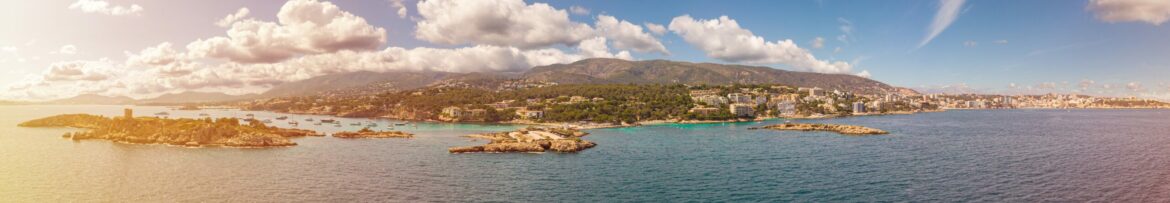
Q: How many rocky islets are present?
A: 4